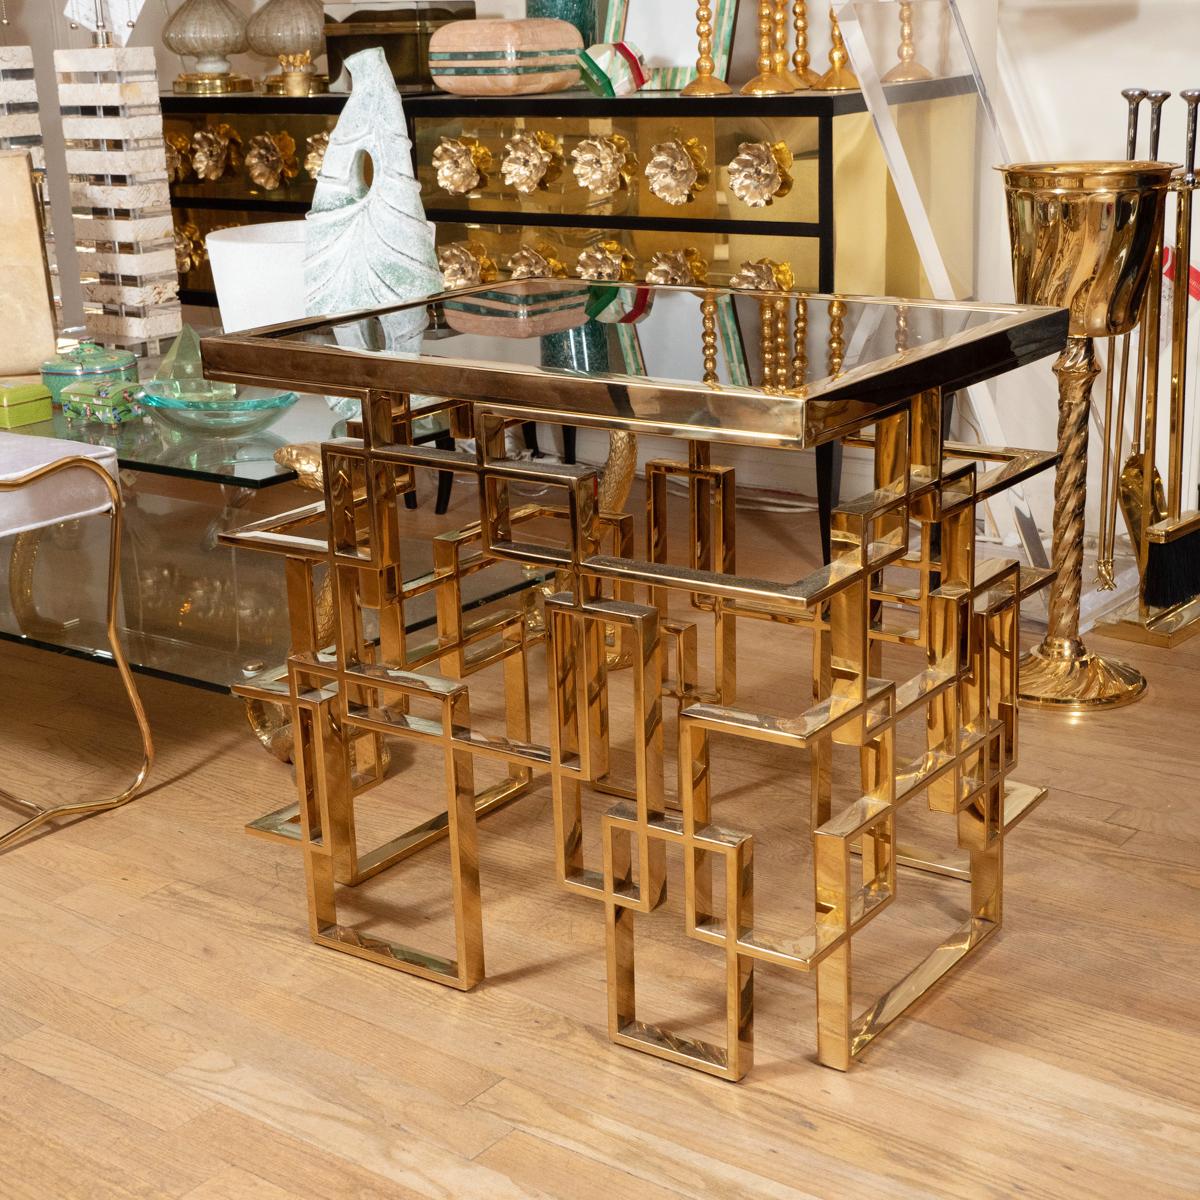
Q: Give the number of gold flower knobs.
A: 15